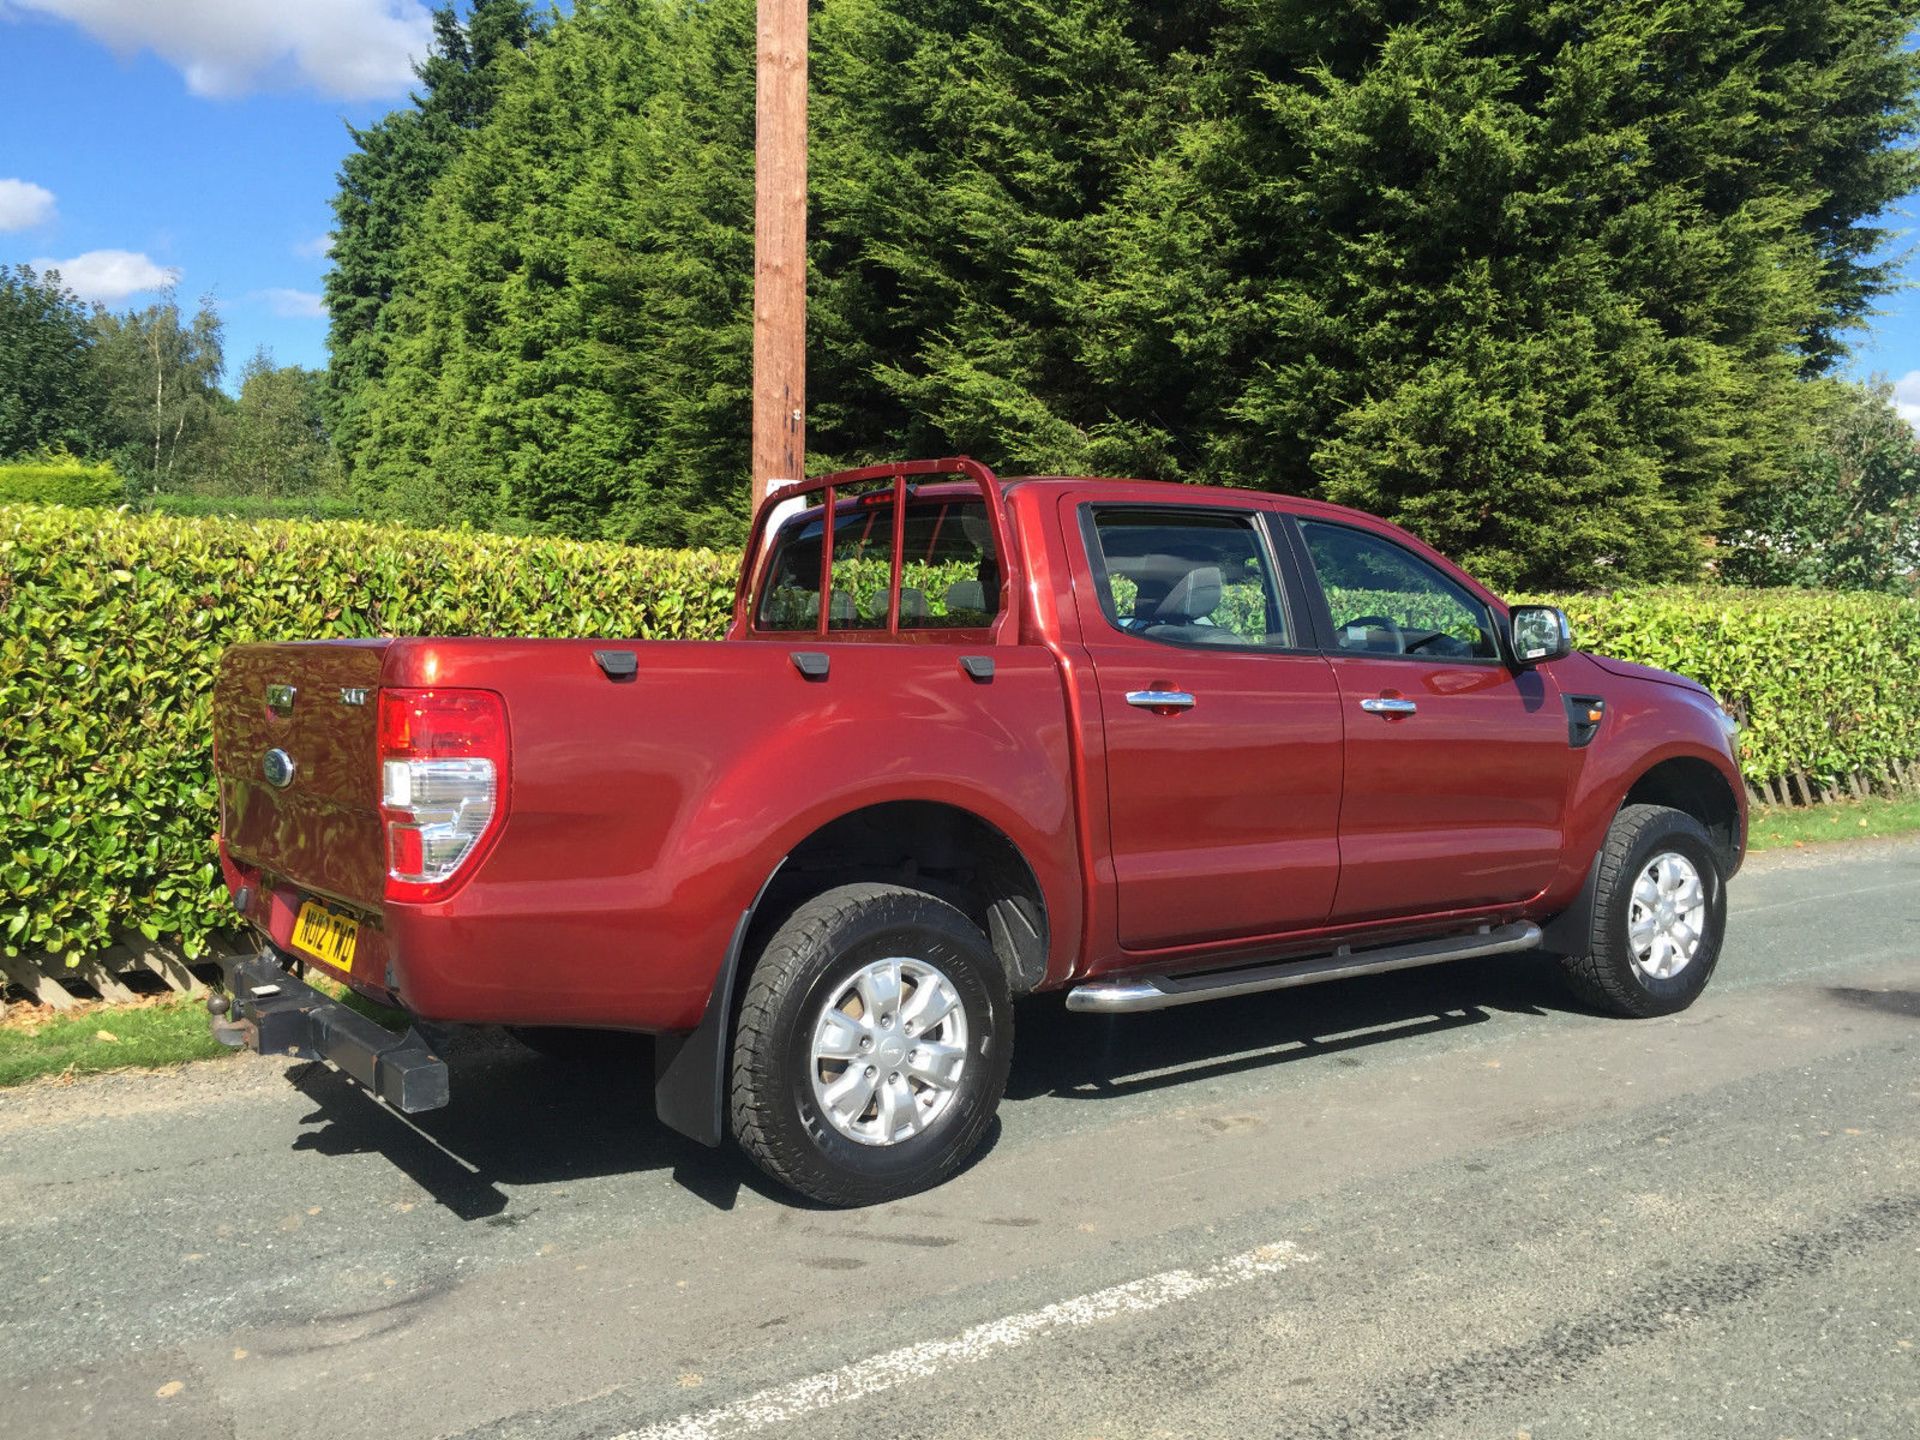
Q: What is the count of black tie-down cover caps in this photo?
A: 3